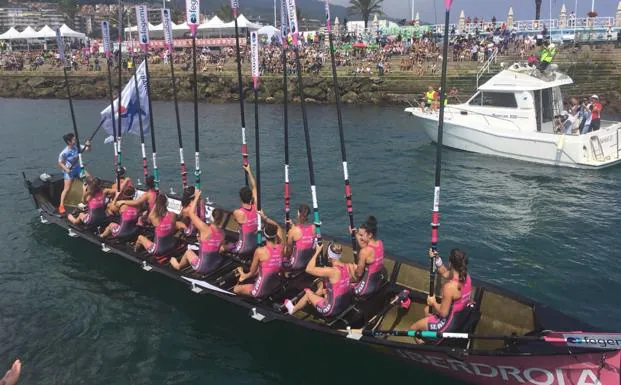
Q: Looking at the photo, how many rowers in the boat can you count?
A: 13